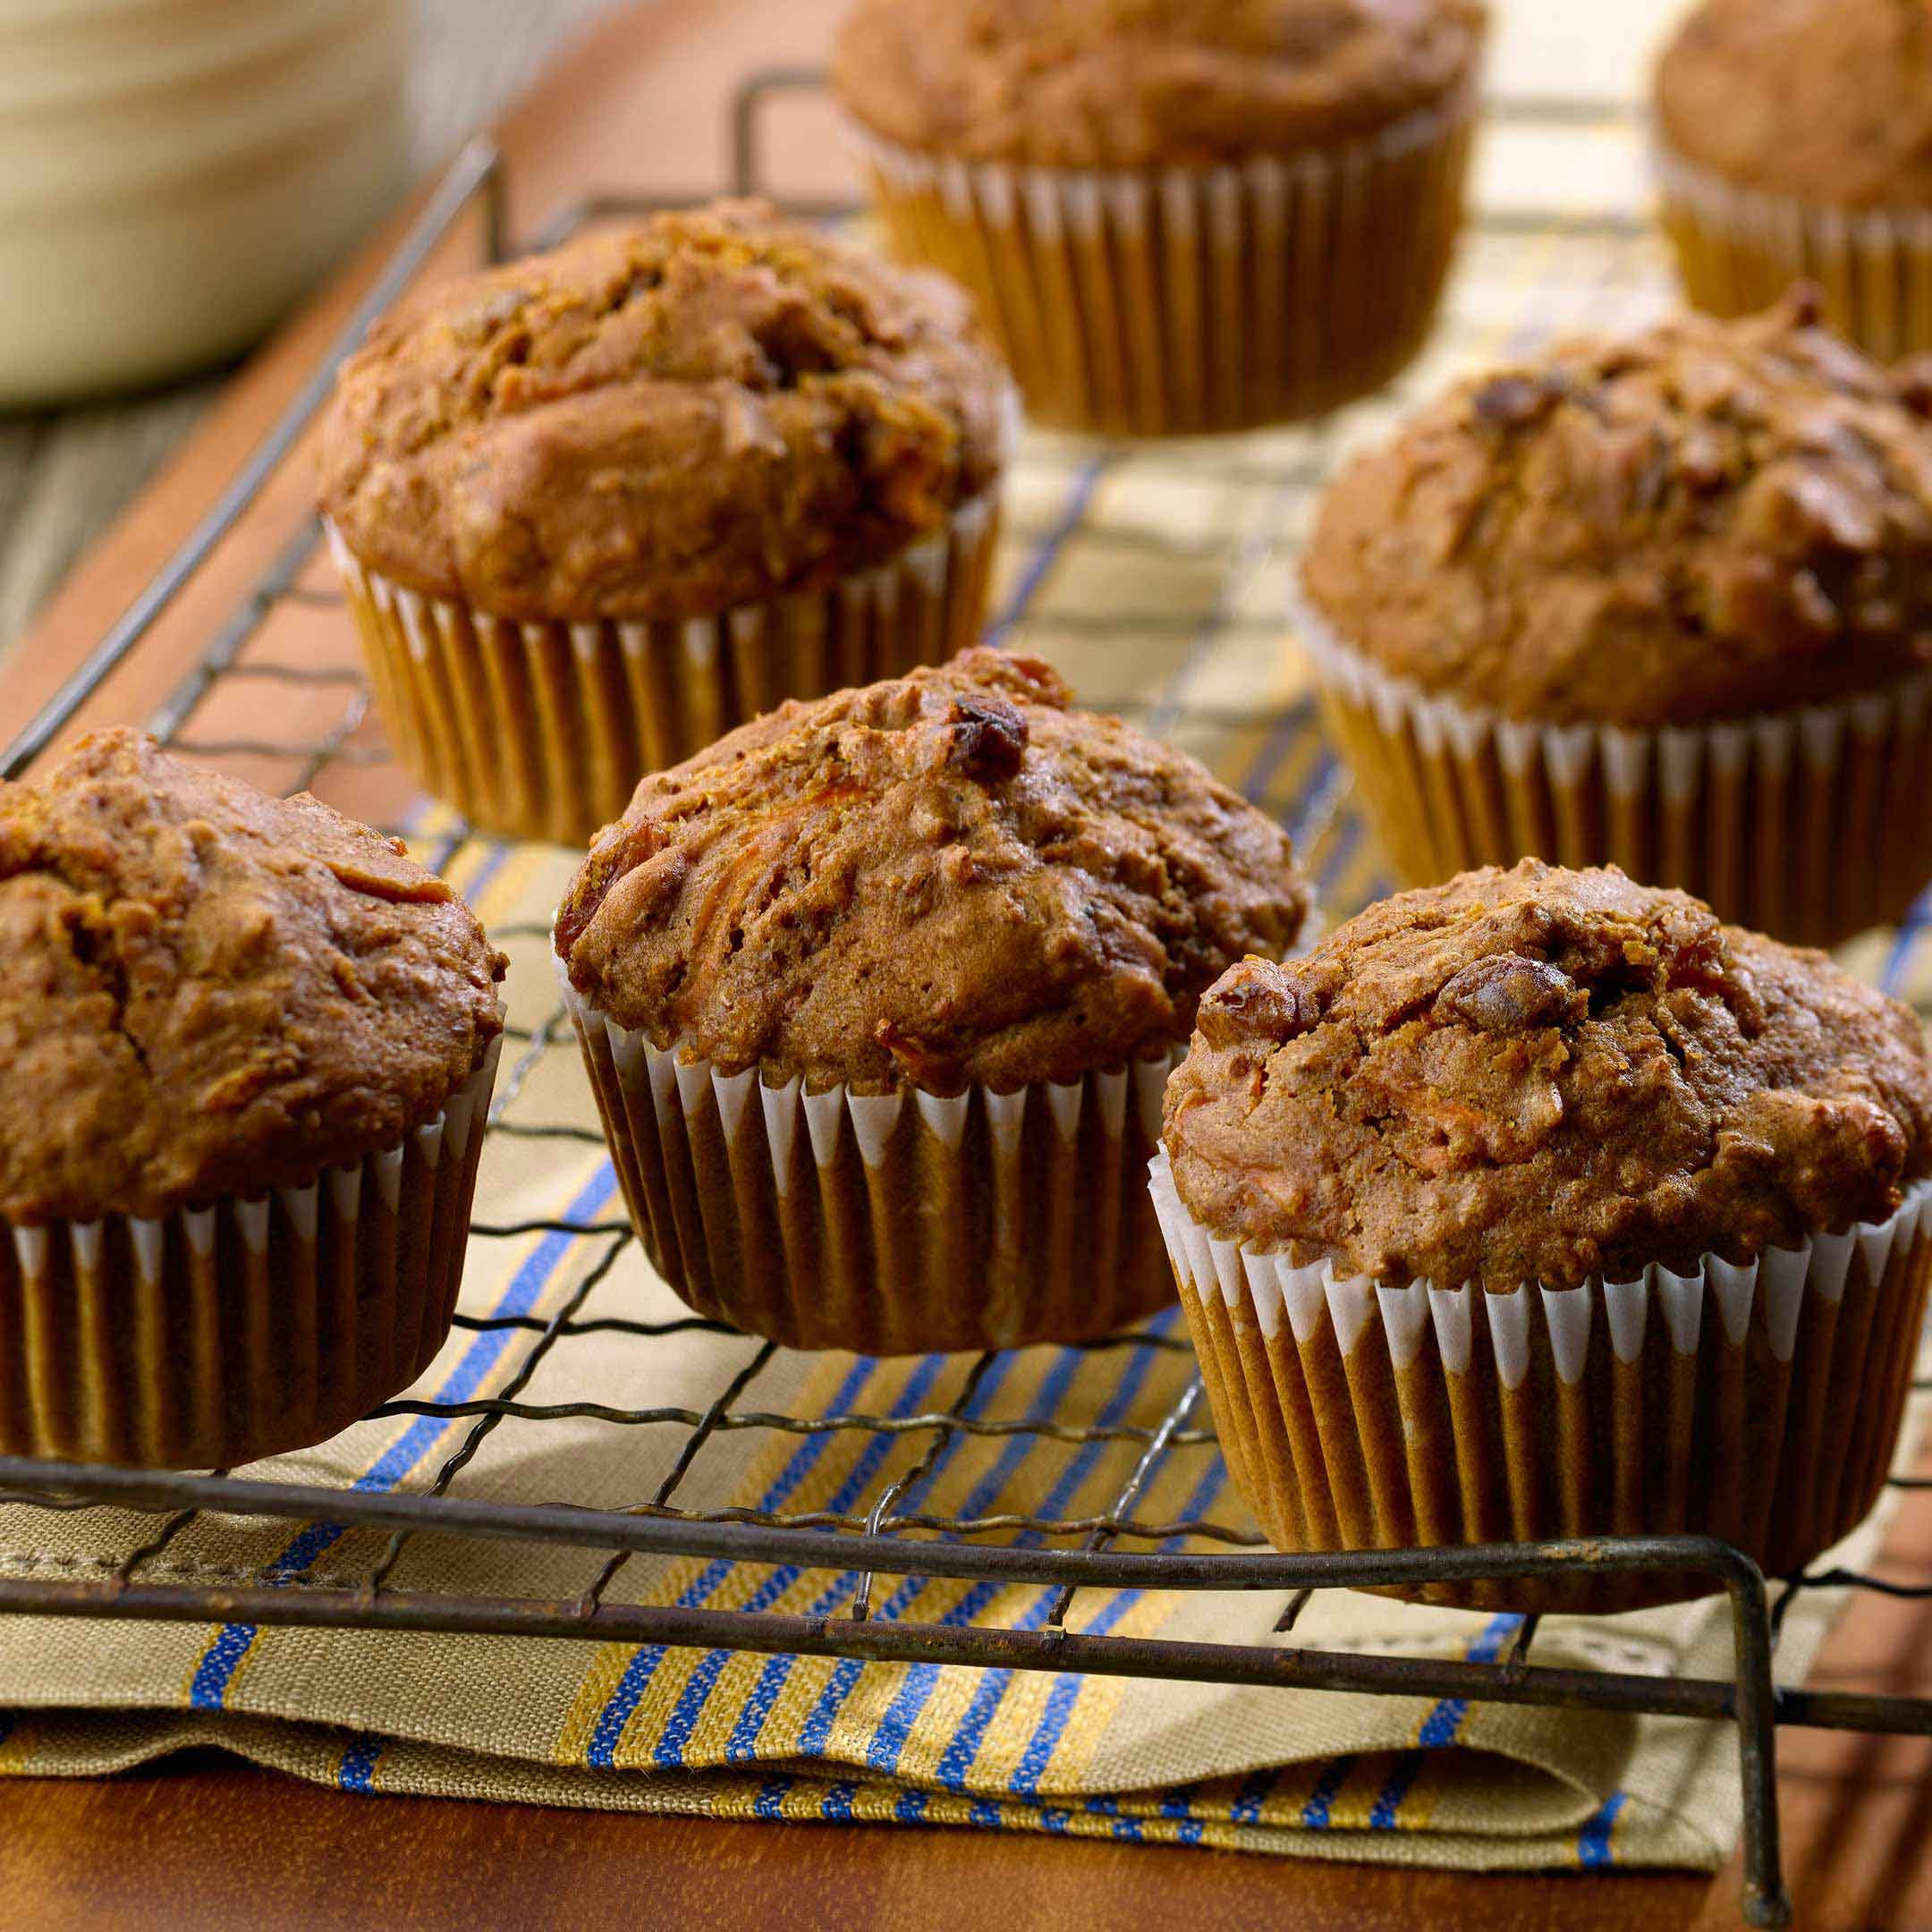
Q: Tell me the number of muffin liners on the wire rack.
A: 7